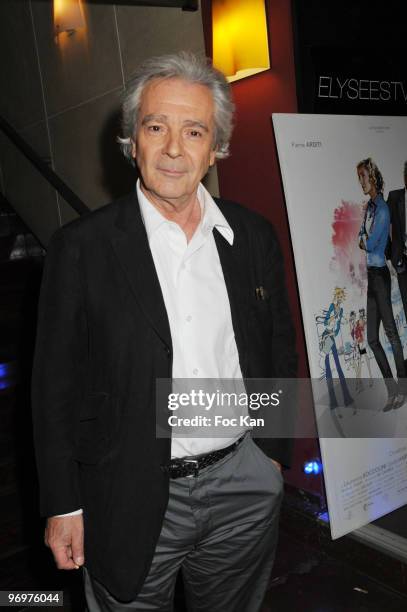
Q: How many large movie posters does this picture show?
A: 1